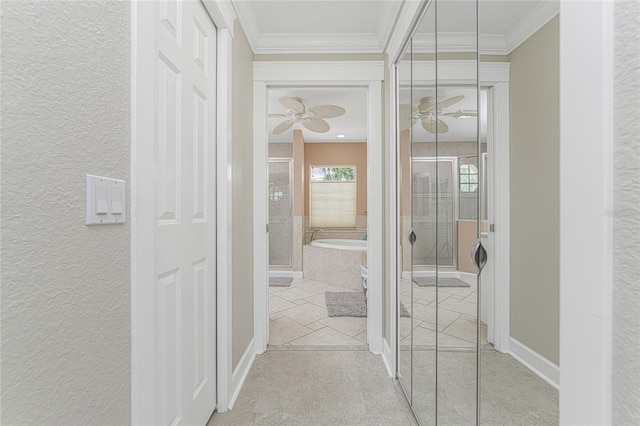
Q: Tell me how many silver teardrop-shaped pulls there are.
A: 2